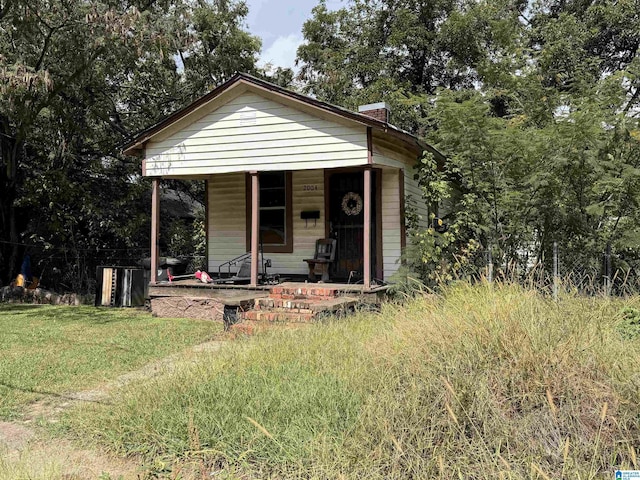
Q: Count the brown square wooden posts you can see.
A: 3